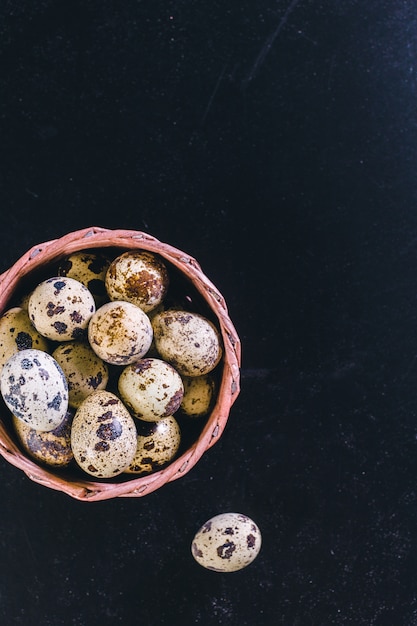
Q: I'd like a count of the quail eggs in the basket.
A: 13